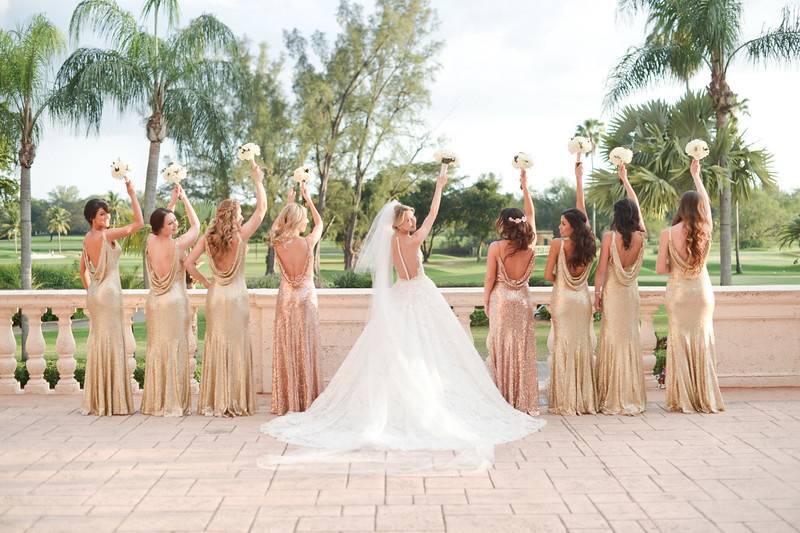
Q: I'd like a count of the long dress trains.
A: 1